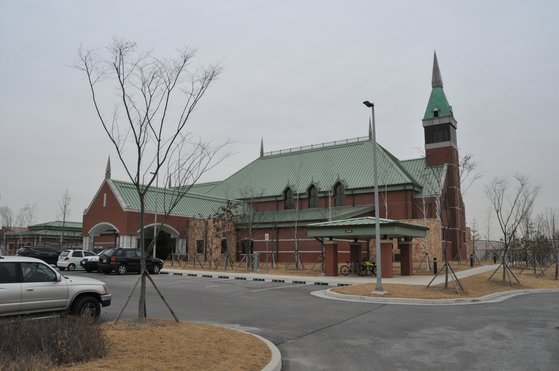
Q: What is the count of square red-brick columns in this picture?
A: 4